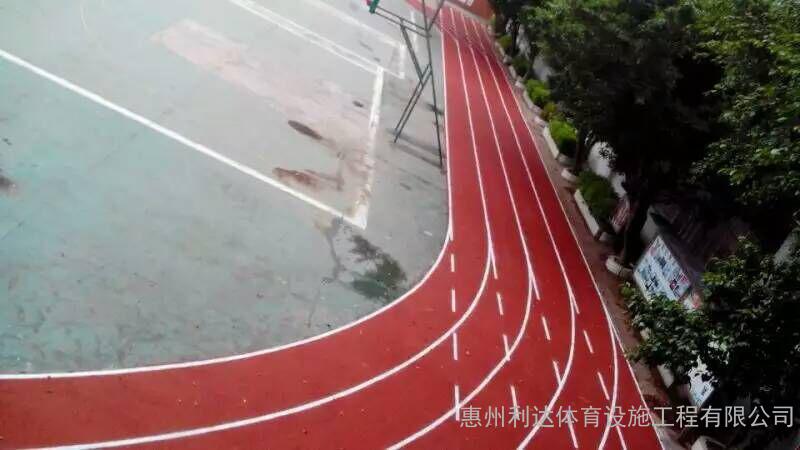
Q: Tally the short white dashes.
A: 13